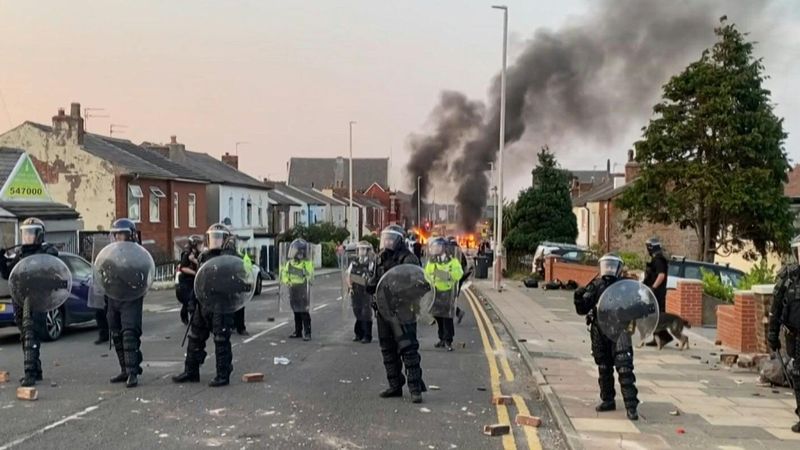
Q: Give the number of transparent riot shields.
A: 9